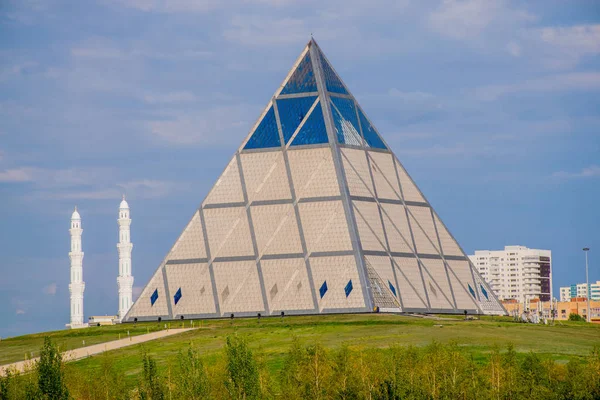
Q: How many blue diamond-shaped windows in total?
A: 7